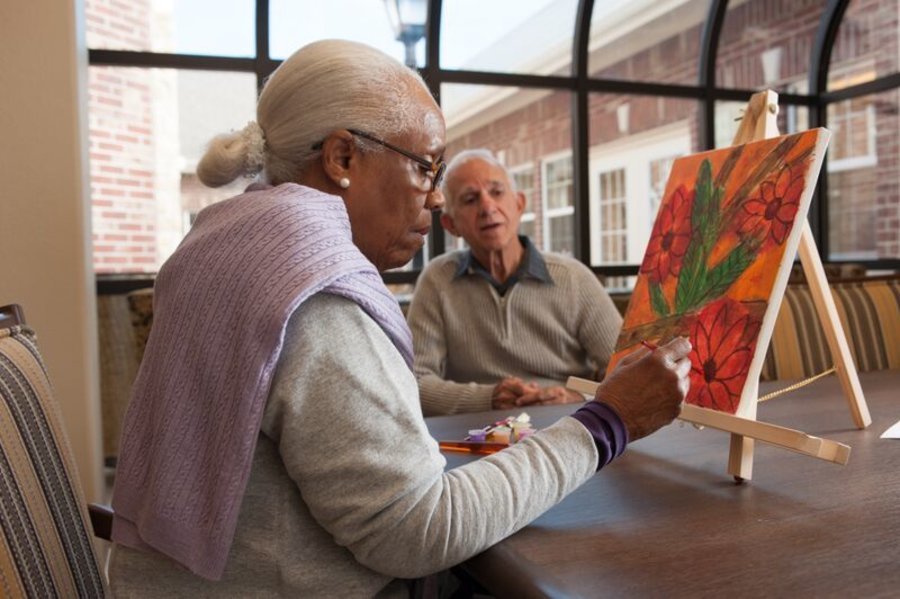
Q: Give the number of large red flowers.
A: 3